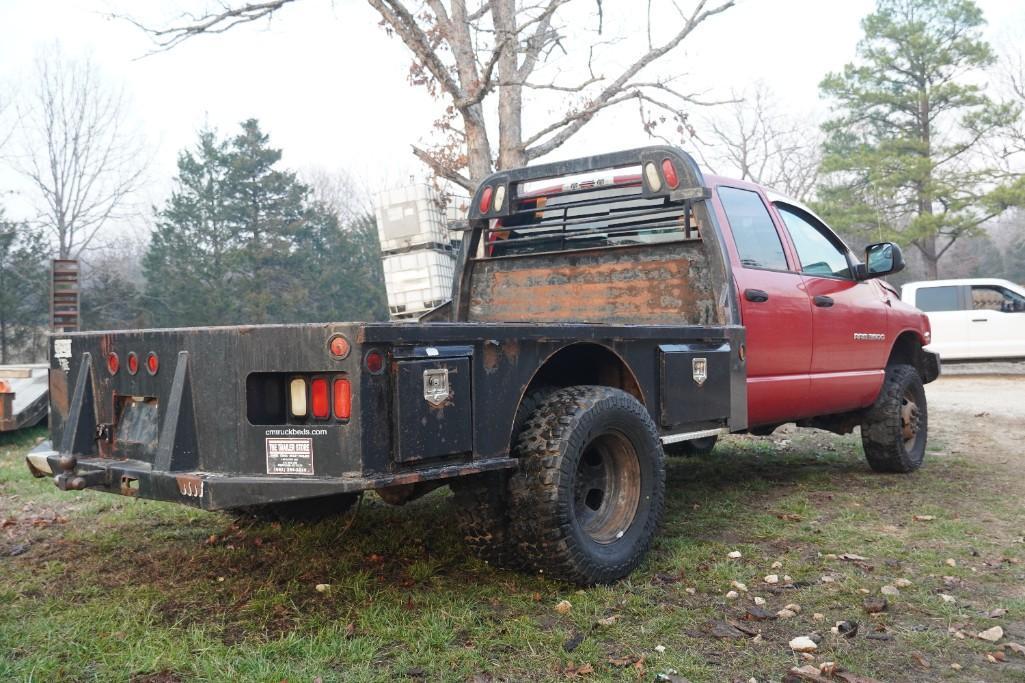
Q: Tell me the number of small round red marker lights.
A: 5